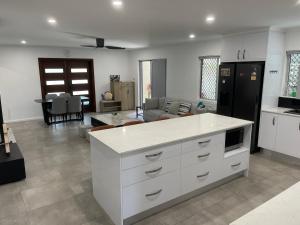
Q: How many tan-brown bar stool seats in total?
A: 4